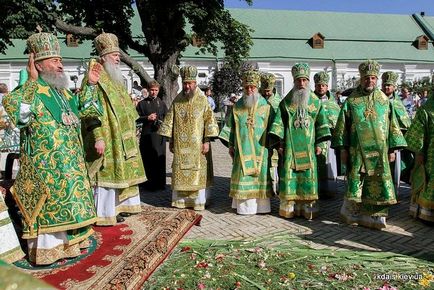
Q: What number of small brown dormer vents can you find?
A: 4